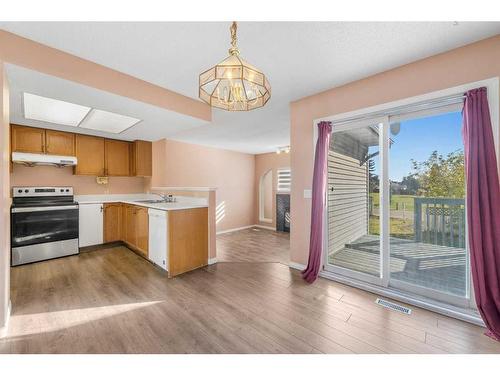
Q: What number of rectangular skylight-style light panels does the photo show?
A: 2